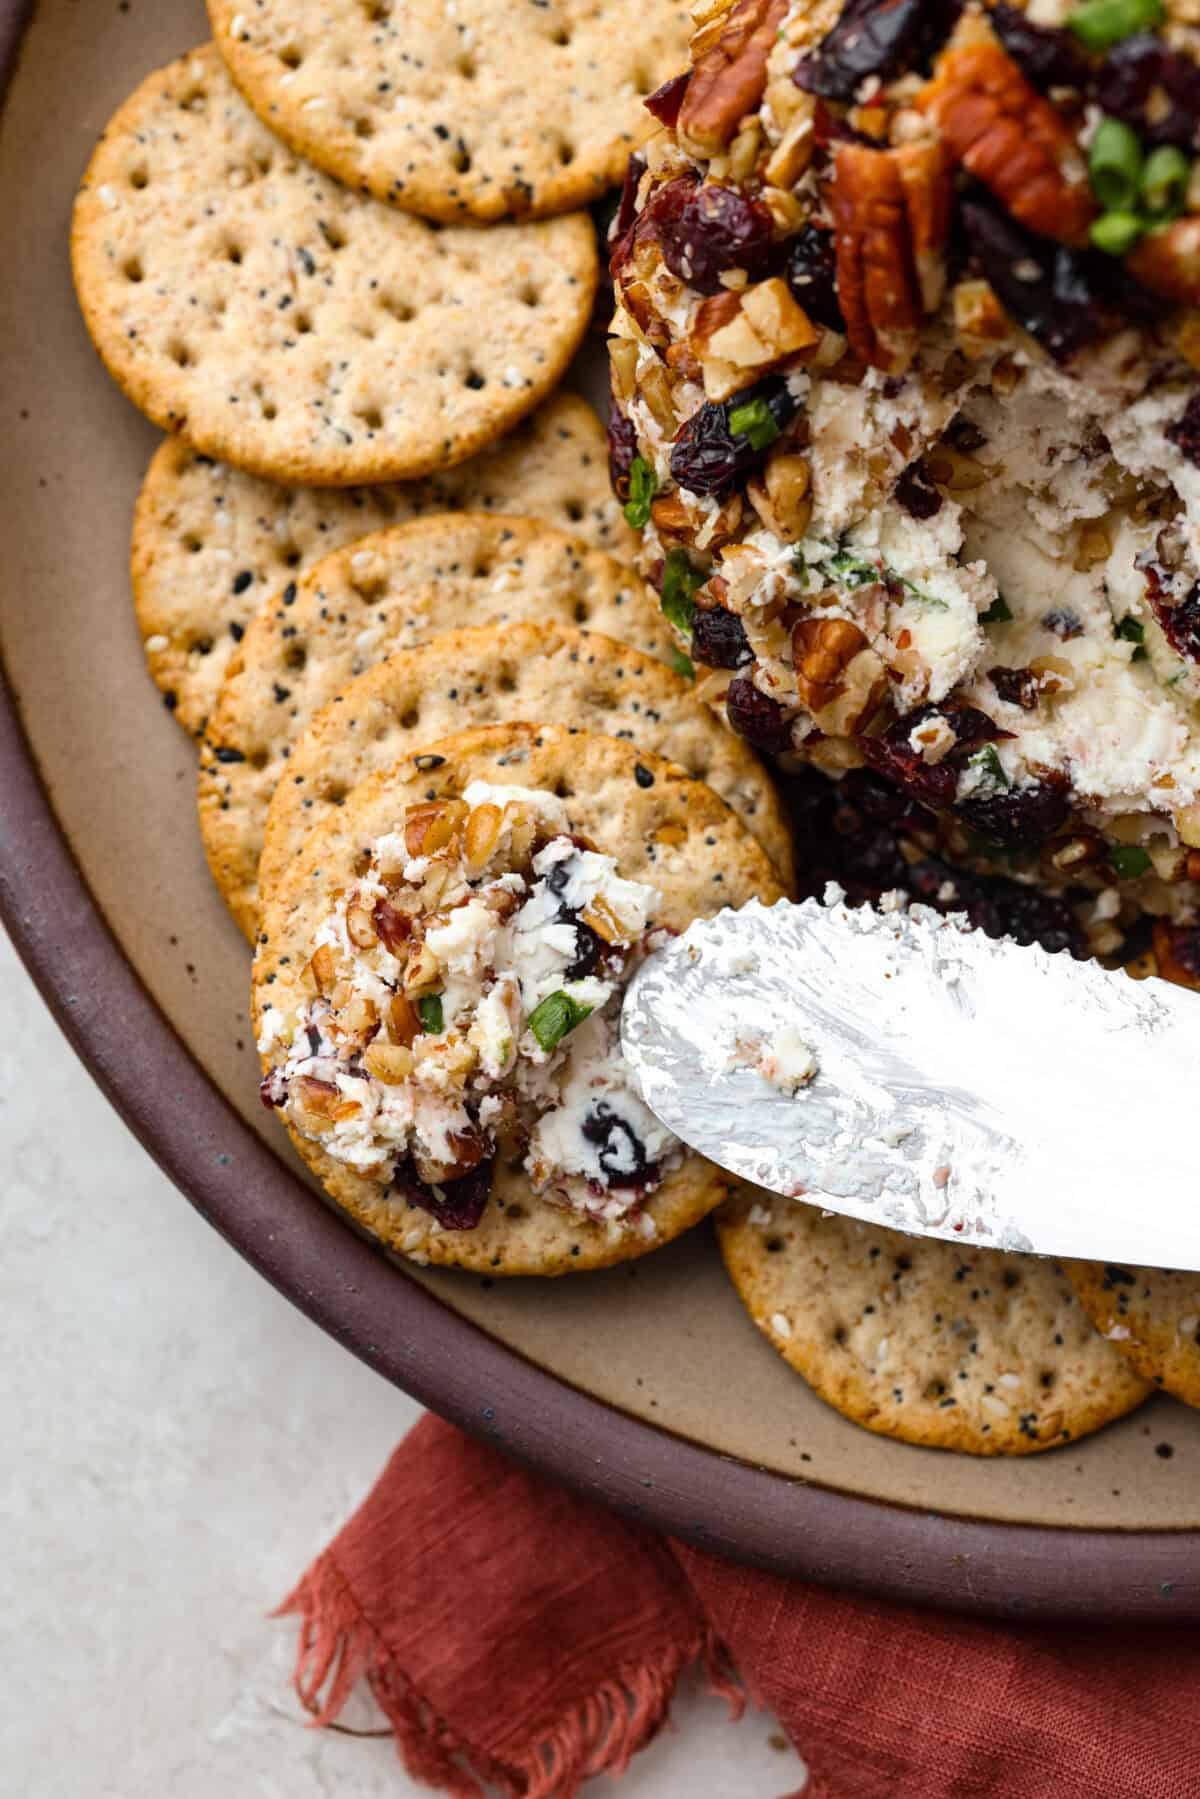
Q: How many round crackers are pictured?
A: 8